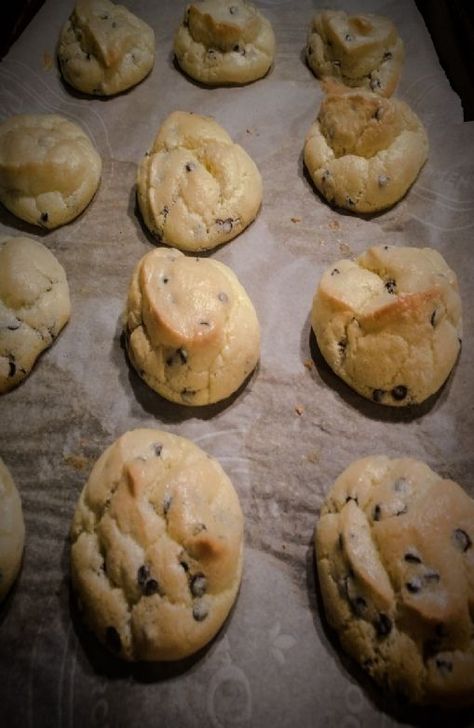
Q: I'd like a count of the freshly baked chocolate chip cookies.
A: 12